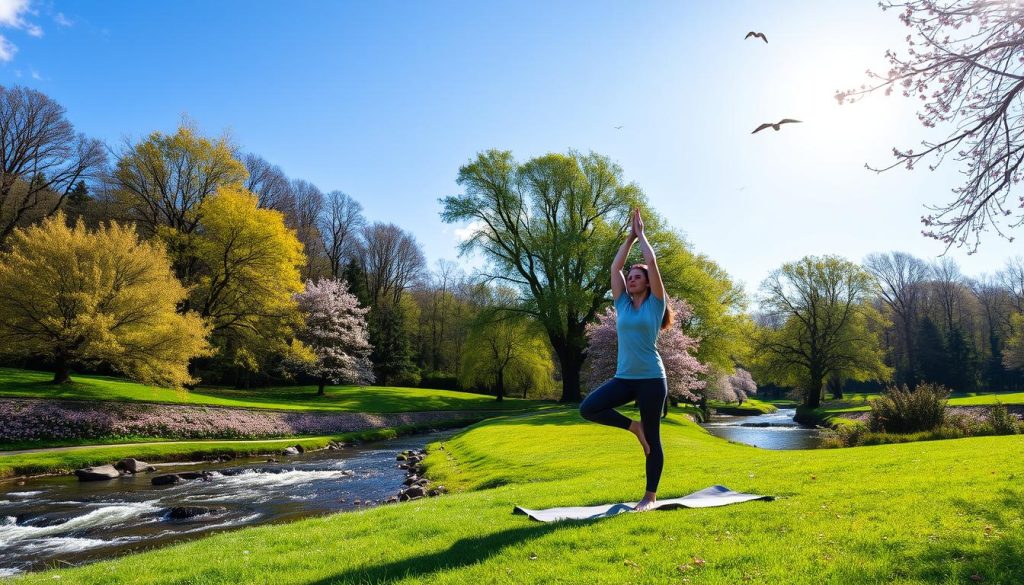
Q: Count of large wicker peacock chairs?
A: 0